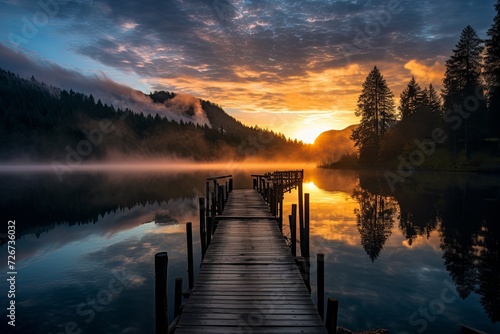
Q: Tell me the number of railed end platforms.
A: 1